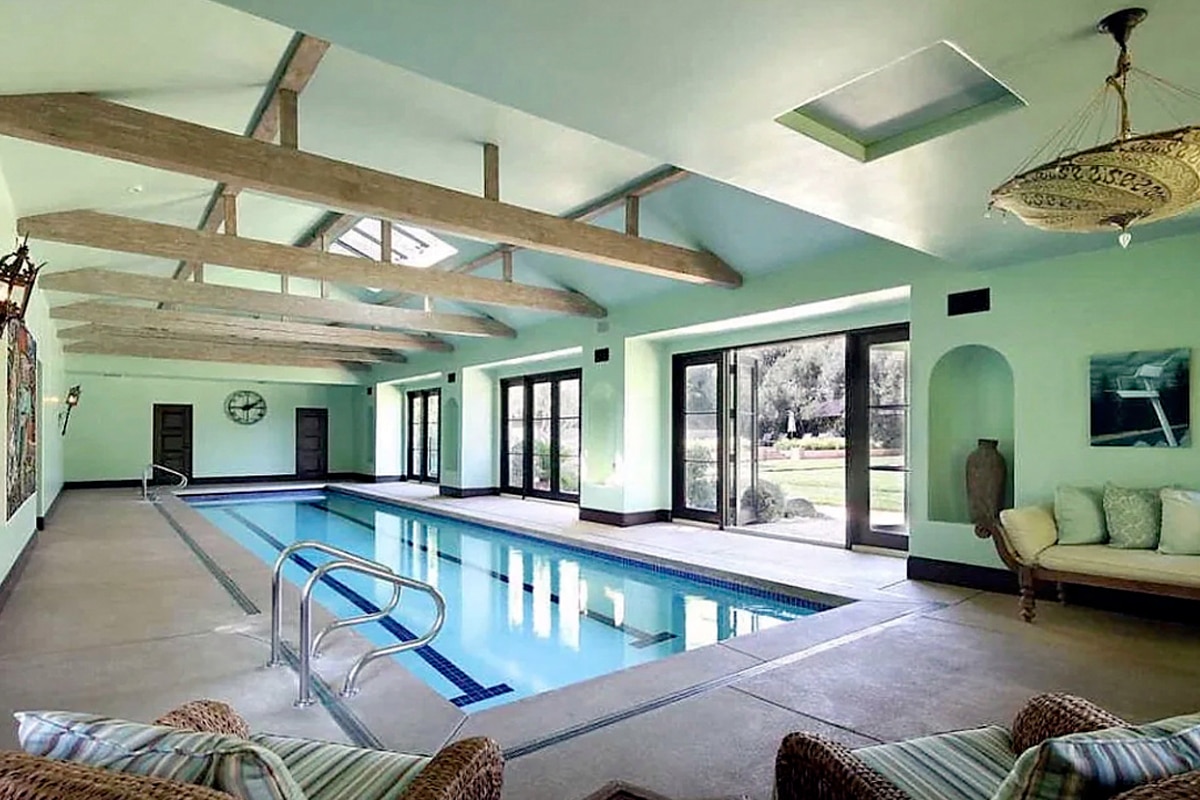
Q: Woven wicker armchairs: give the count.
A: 2